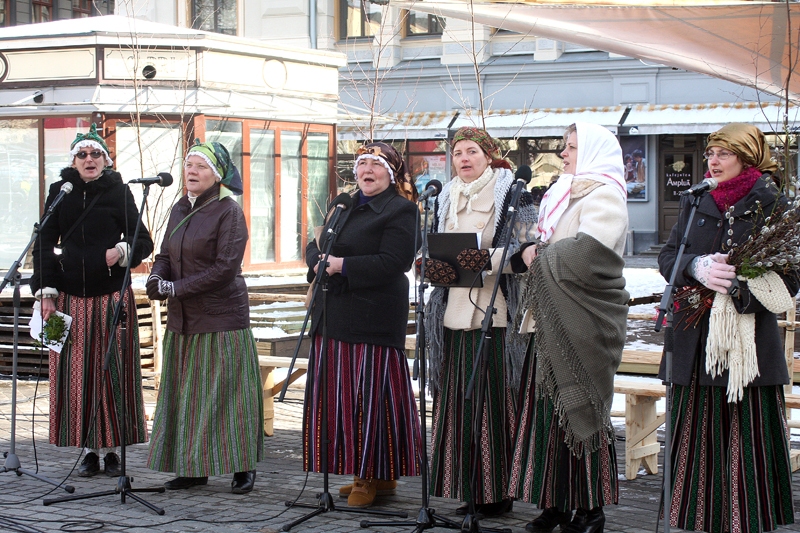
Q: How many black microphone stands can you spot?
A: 4